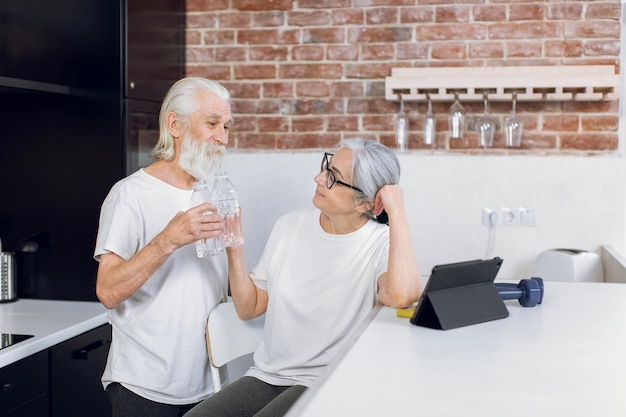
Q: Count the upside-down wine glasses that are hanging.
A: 5